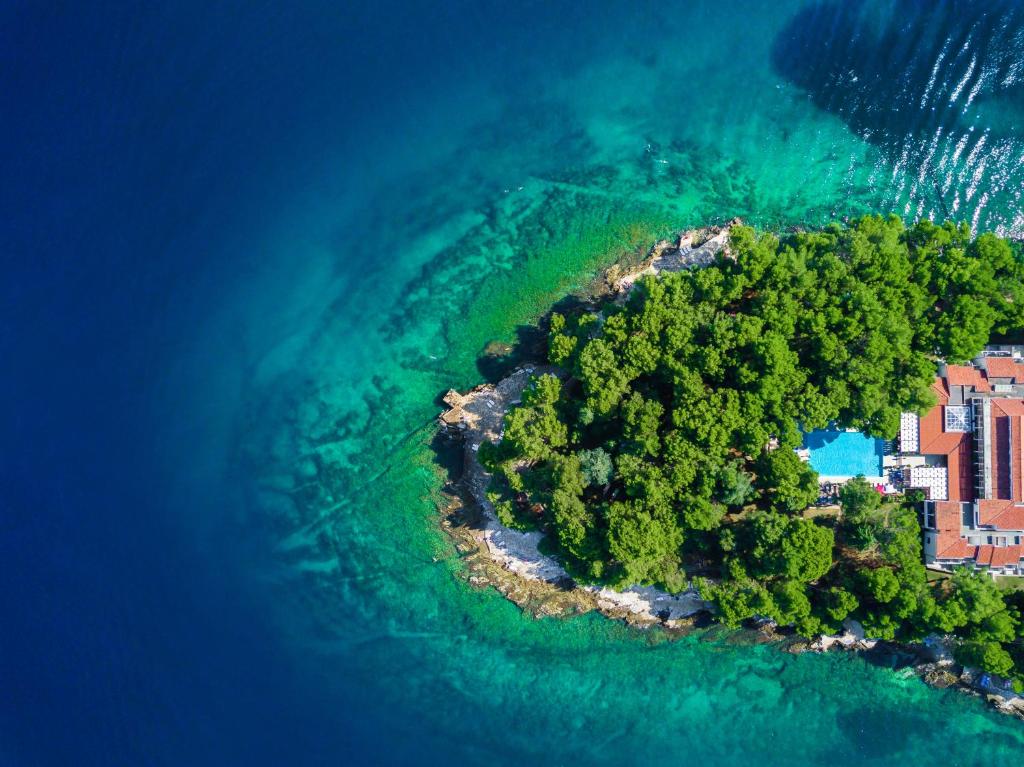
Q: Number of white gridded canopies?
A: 2